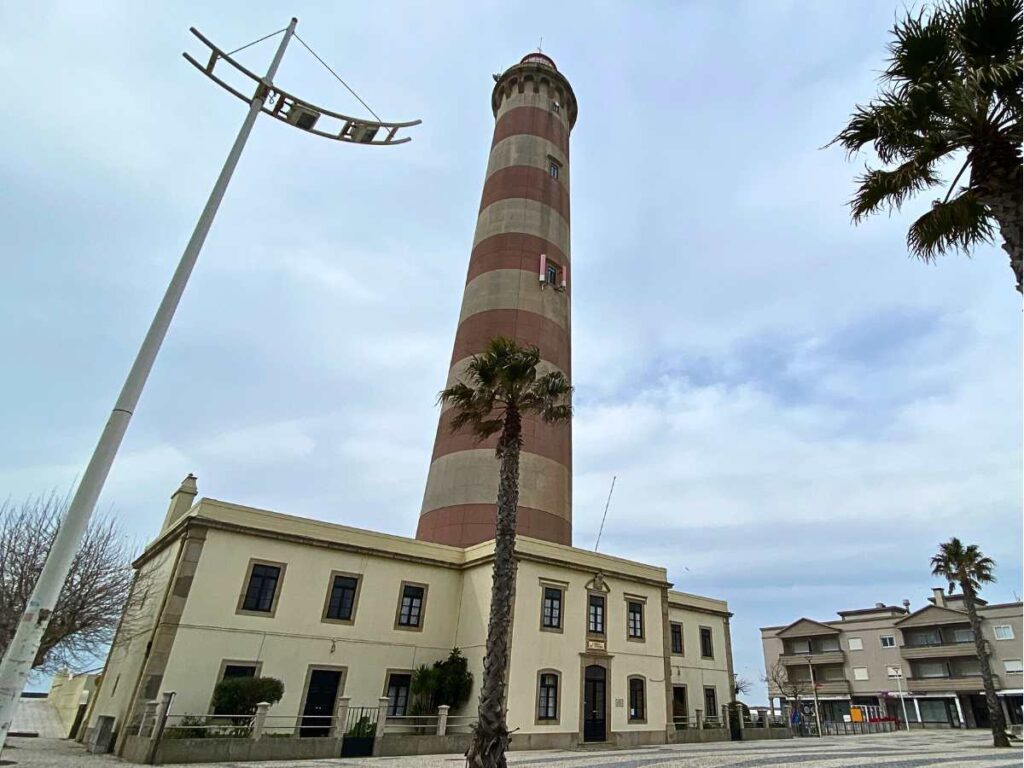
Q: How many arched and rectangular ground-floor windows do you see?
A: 5